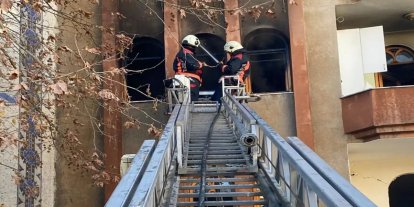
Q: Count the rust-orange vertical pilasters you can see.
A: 4